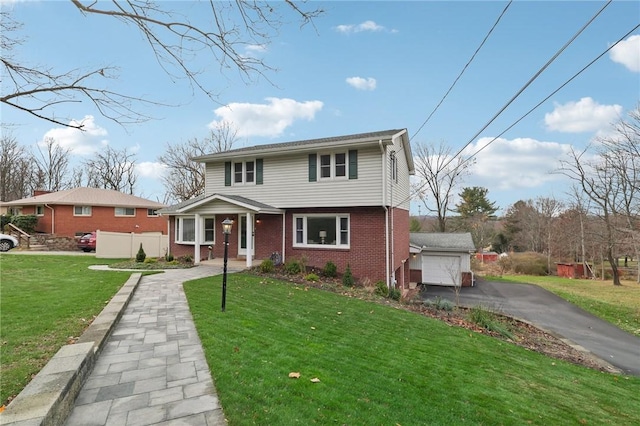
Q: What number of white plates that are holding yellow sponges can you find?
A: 0